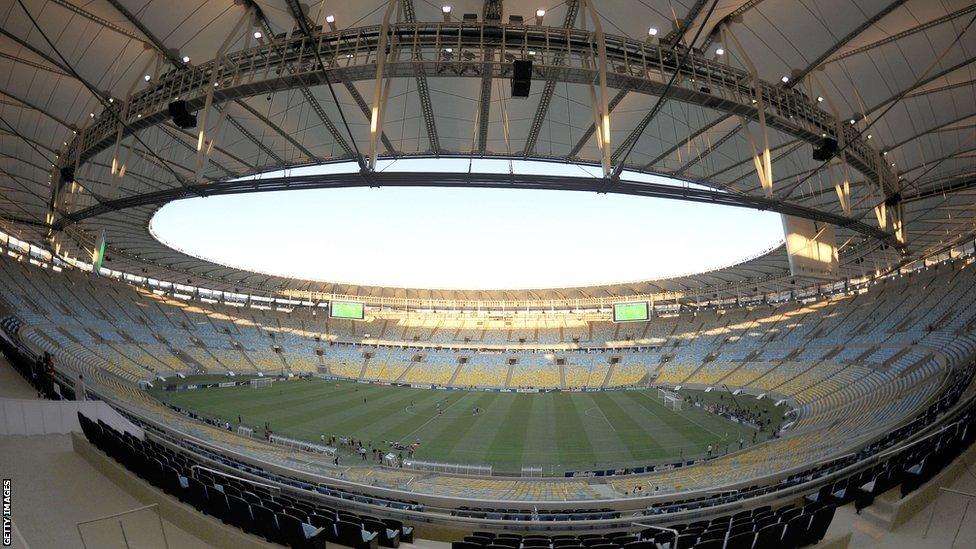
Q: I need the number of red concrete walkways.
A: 0